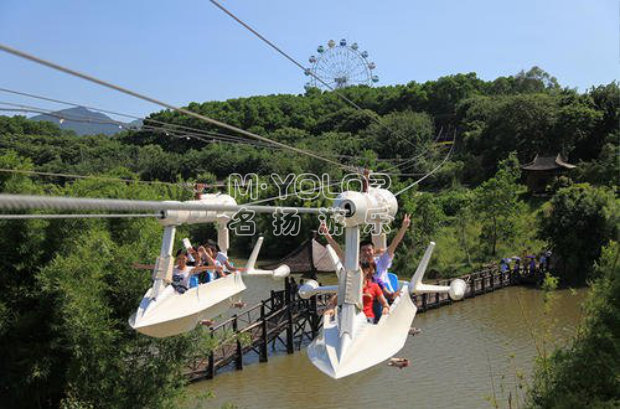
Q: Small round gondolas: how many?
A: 10